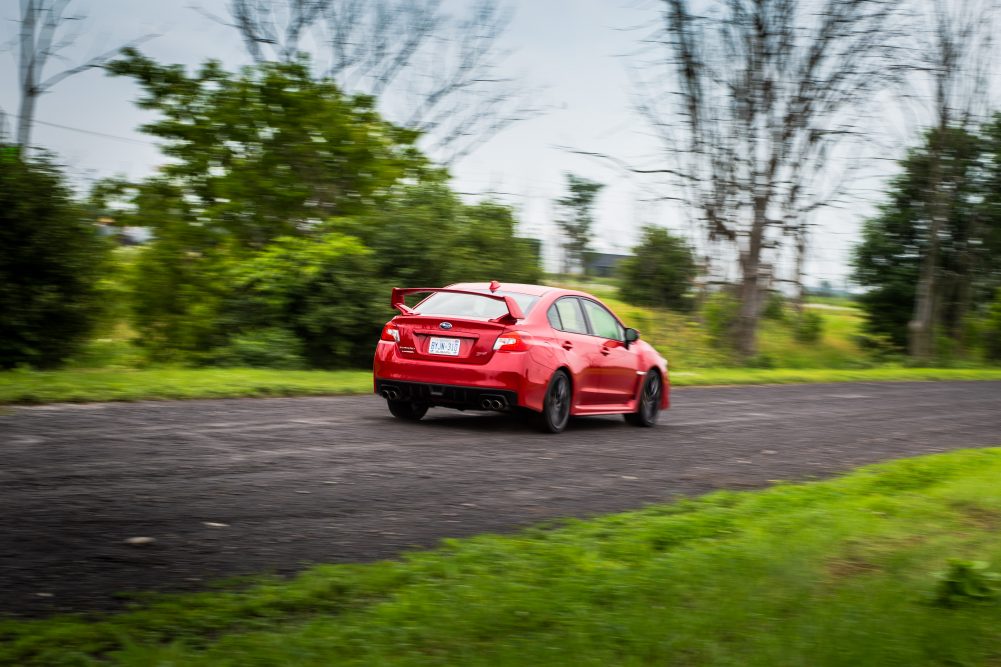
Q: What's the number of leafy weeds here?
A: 1